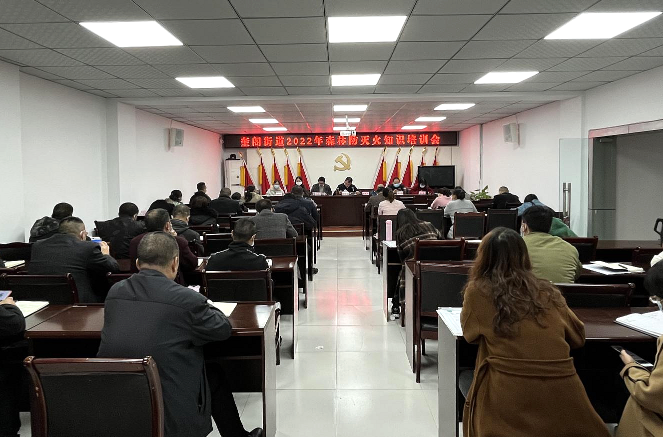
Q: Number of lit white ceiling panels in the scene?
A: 15